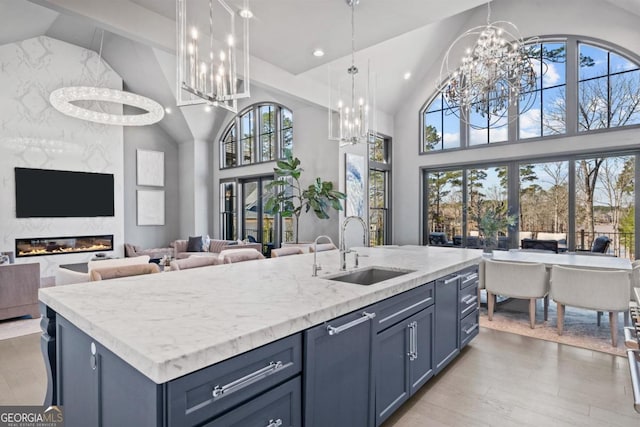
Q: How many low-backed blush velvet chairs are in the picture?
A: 5